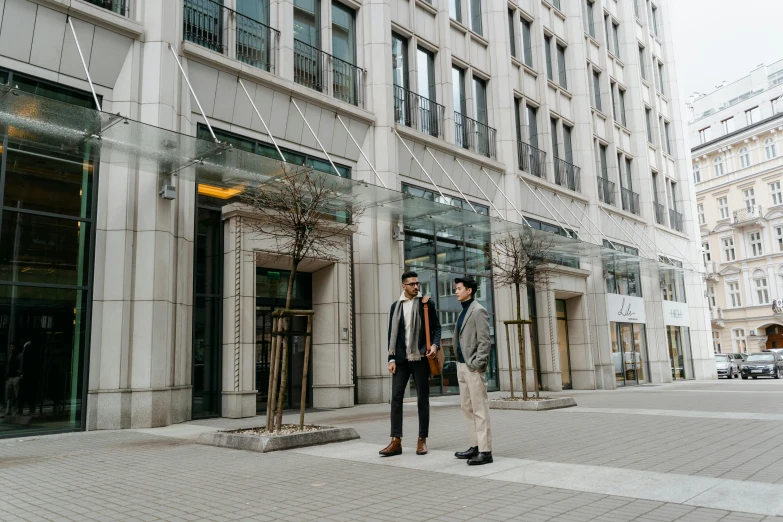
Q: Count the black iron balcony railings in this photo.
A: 11